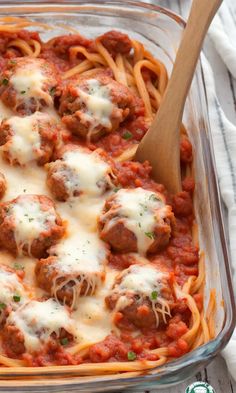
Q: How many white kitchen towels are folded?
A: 1